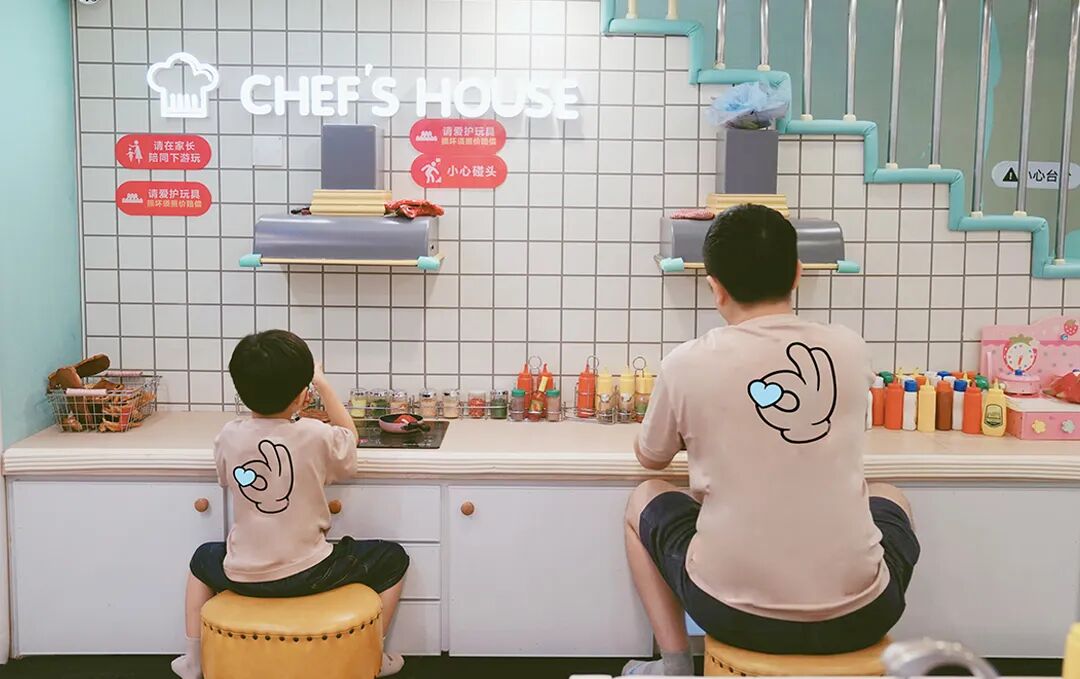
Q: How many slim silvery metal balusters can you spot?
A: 9